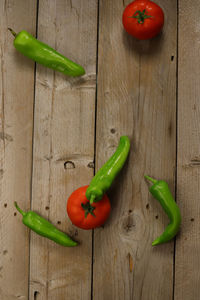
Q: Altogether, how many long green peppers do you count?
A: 4